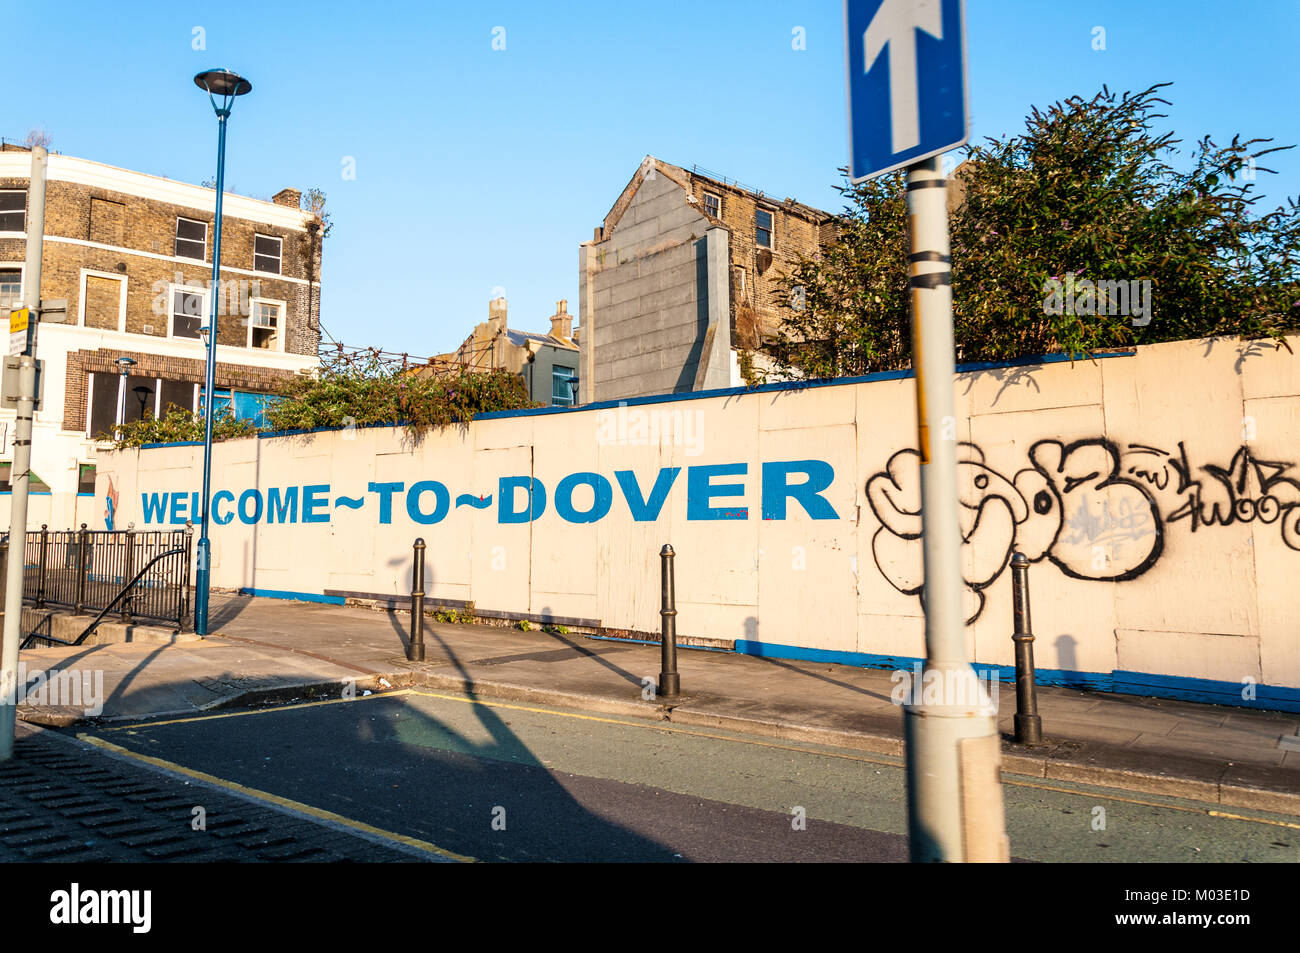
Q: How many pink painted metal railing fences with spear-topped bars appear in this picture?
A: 0